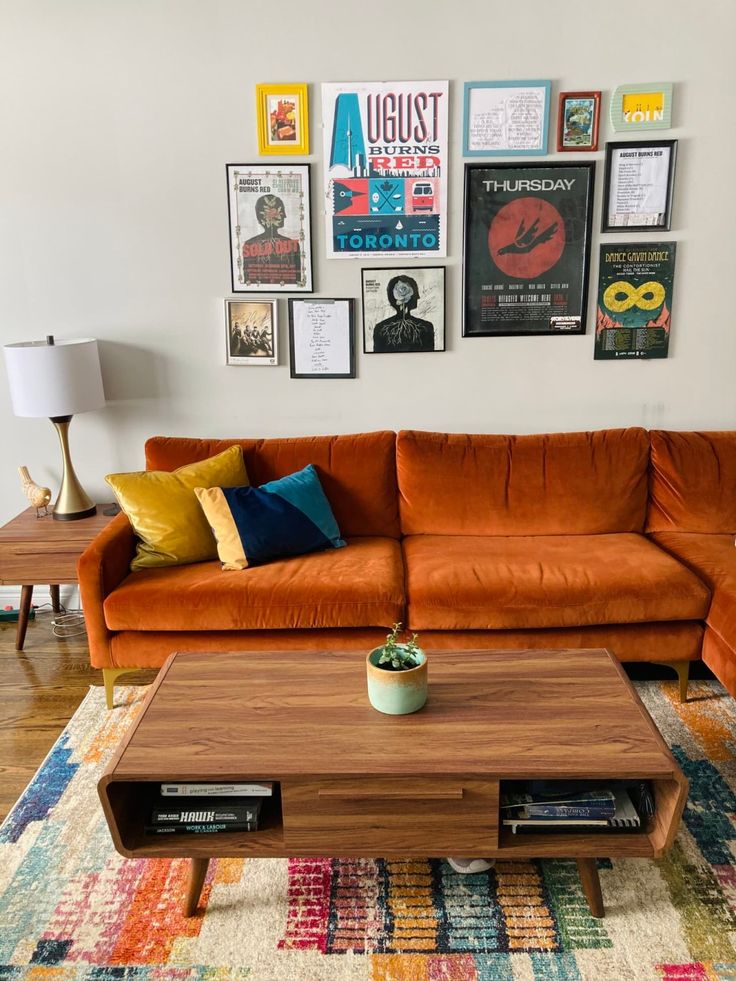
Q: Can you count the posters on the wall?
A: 12